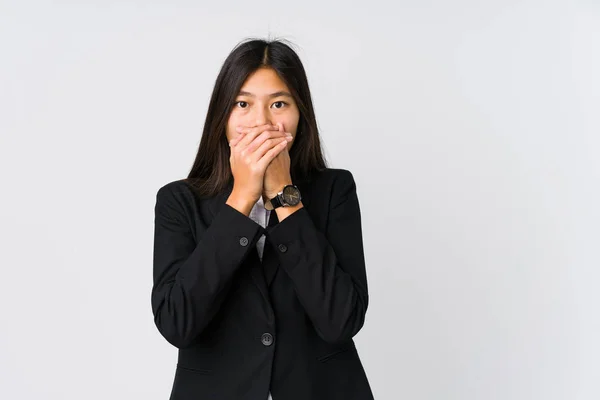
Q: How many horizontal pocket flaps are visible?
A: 2